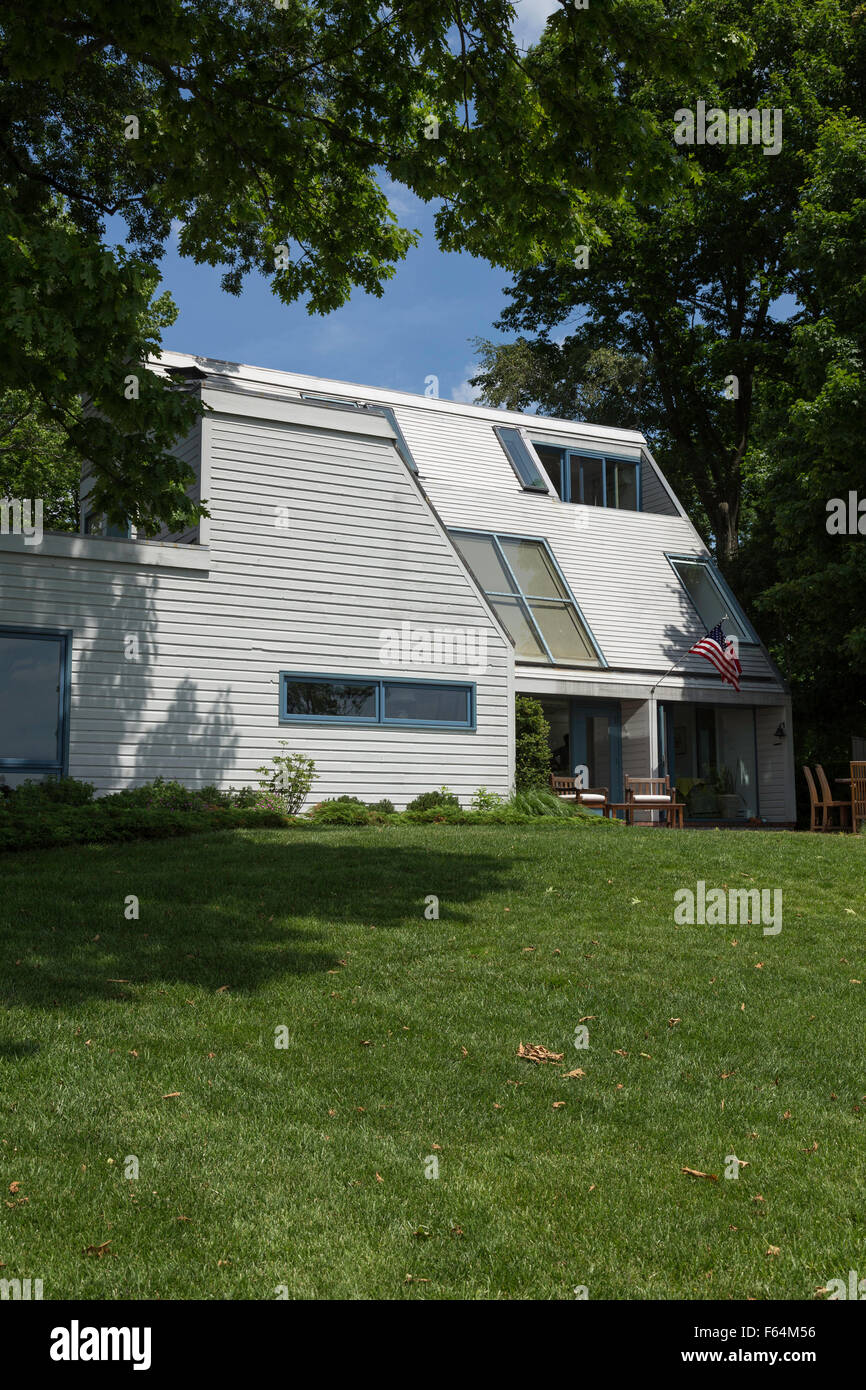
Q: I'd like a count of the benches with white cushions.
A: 2